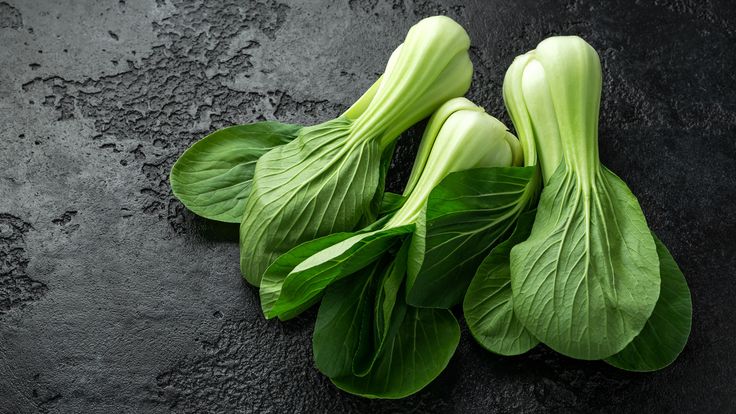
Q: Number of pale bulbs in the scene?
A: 3